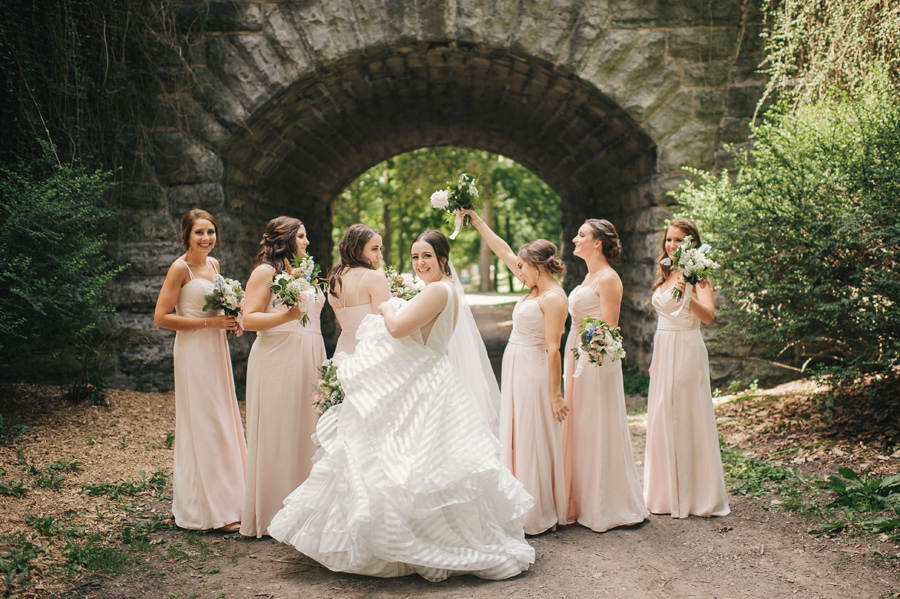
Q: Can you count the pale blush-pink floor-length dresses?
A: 6